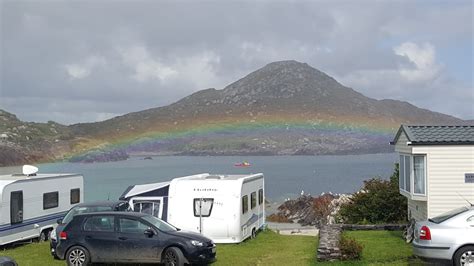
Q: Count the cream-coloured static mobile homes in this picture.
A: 1